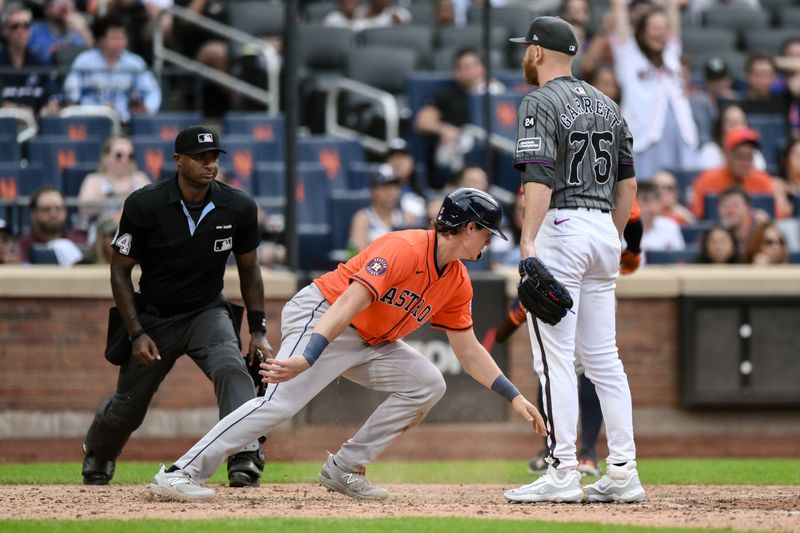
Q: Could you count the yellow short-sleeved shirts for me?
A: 0